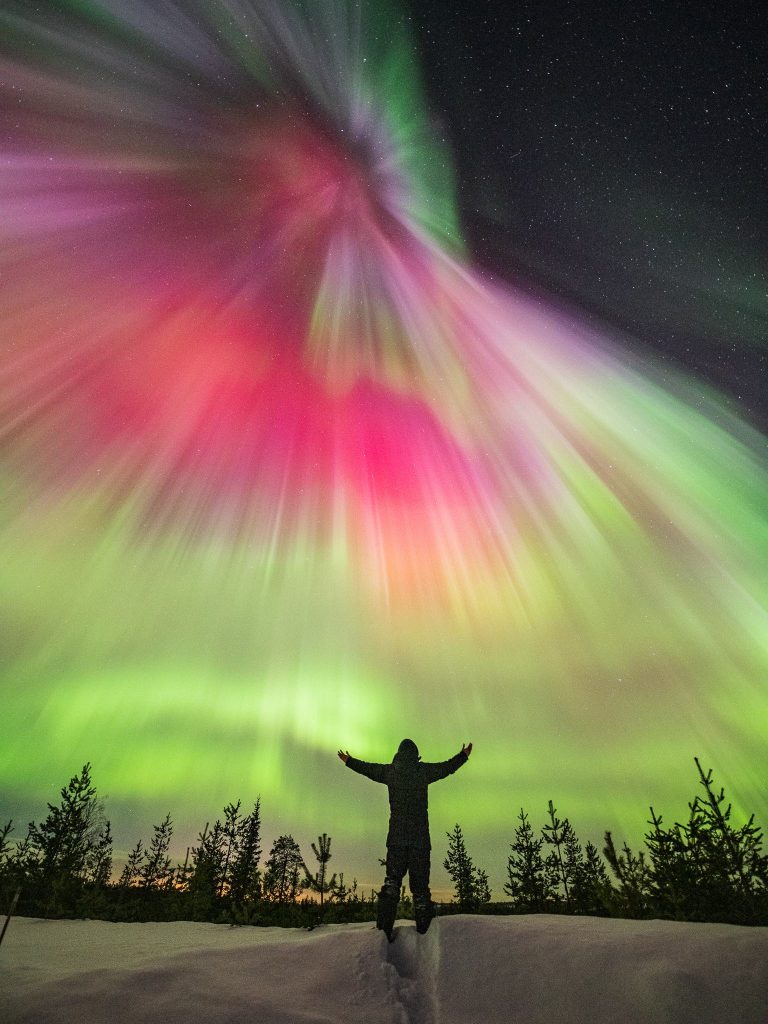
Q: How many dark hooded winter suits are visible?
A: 1